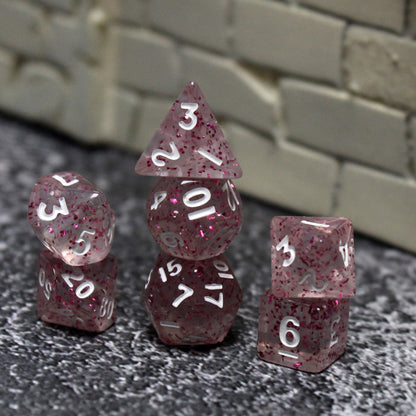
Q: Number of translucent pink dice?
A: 7